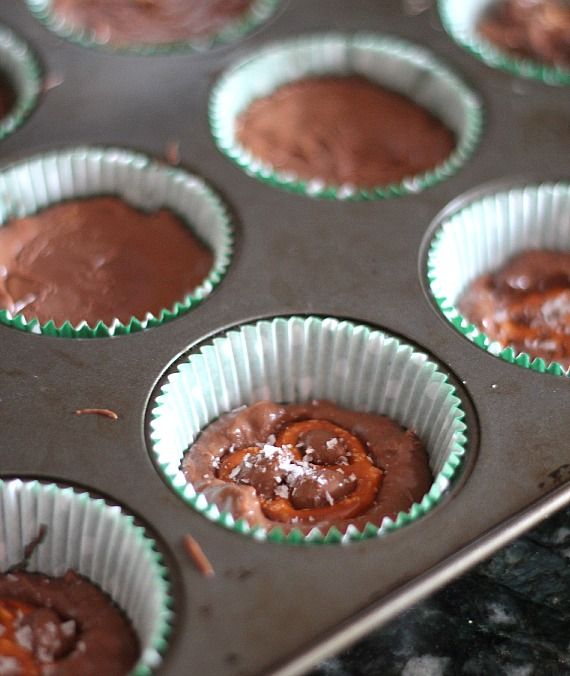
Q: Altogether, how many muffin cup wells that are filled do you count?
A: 8